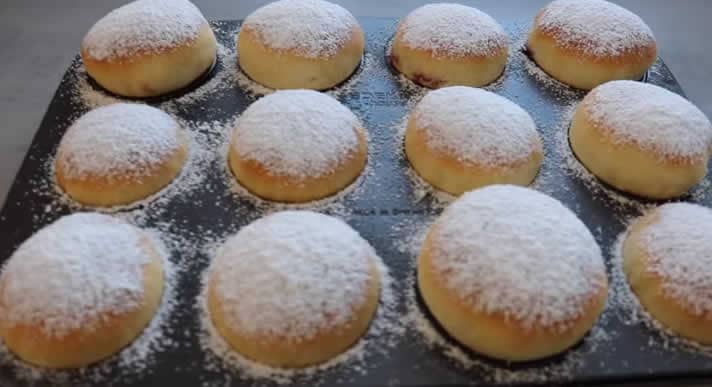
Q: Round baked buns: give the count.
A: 12